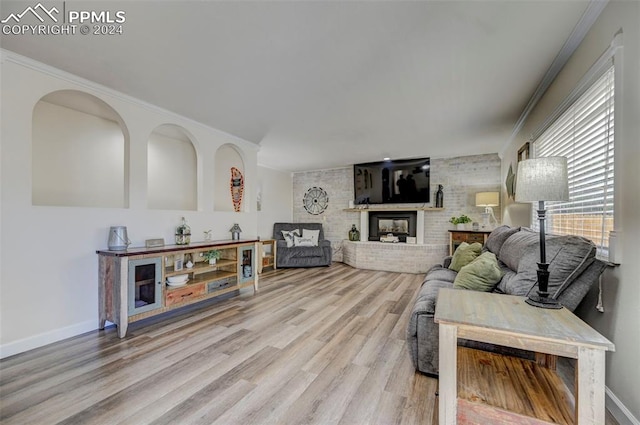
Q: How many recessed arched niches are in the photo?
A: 3